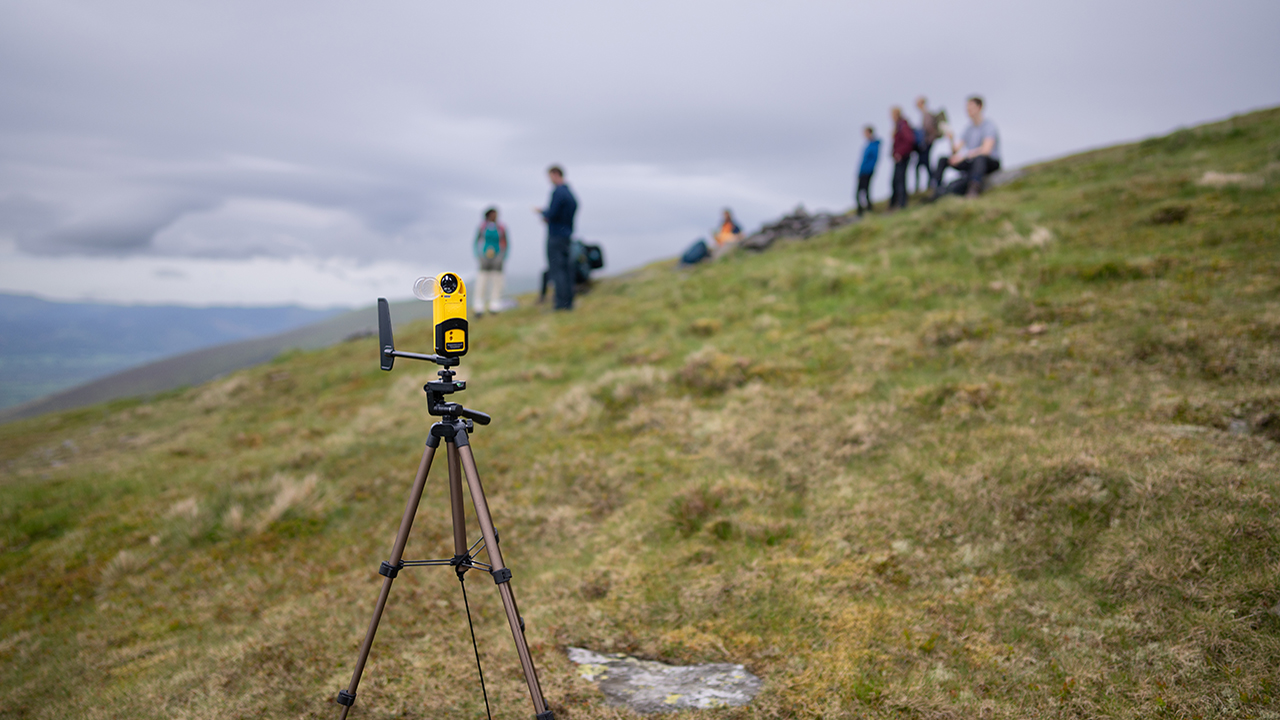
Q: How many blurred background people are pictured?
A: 7